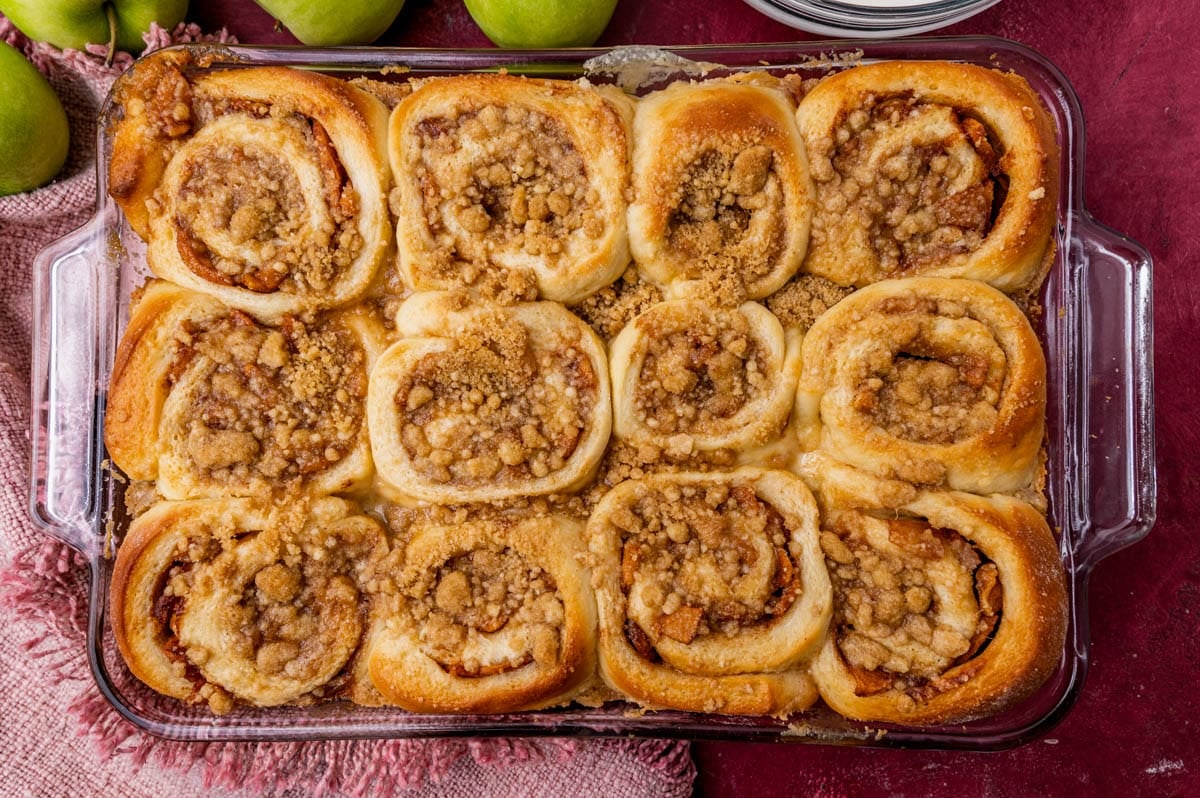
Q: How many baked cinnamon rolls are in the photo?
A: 12